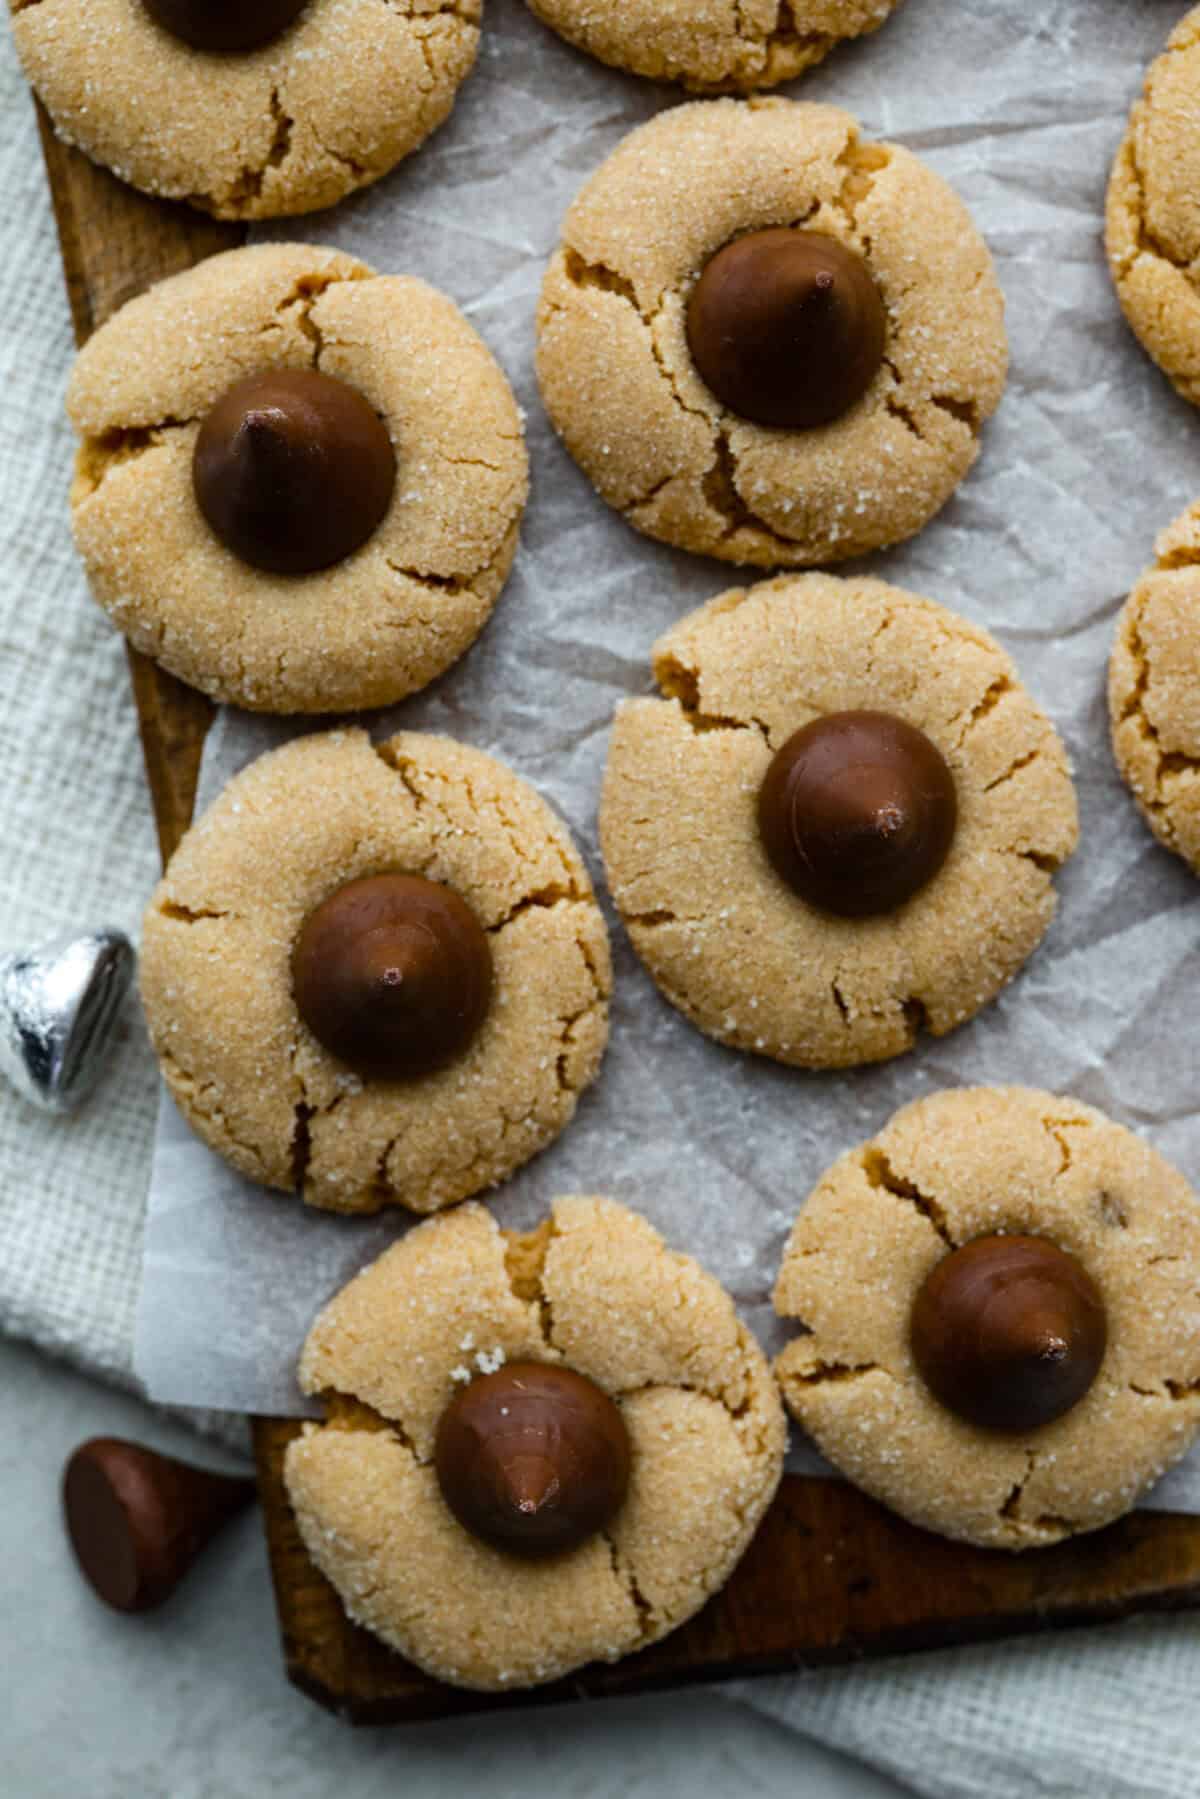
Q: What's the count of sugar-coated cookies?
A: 10